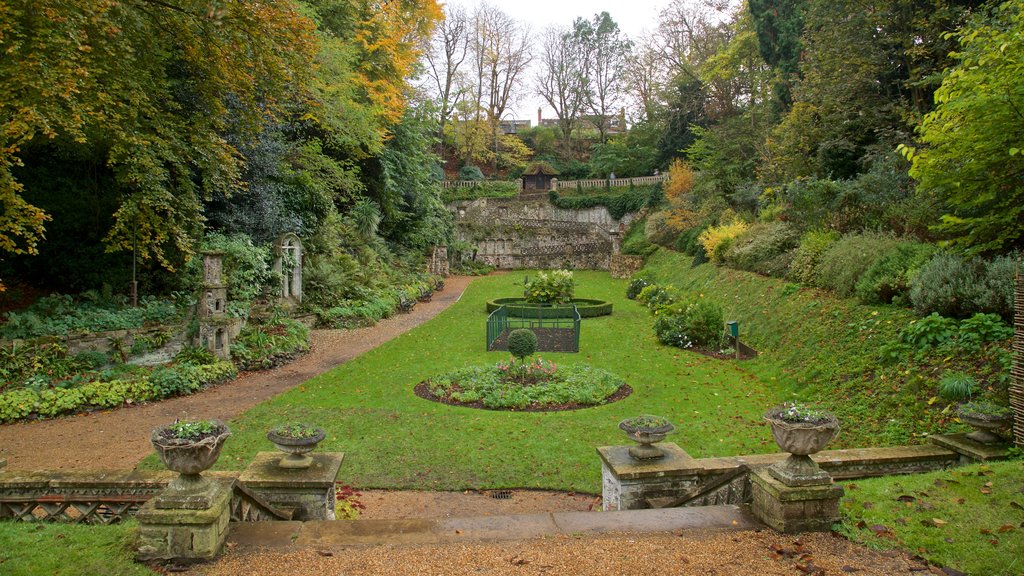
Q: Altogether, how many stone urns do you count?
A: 5